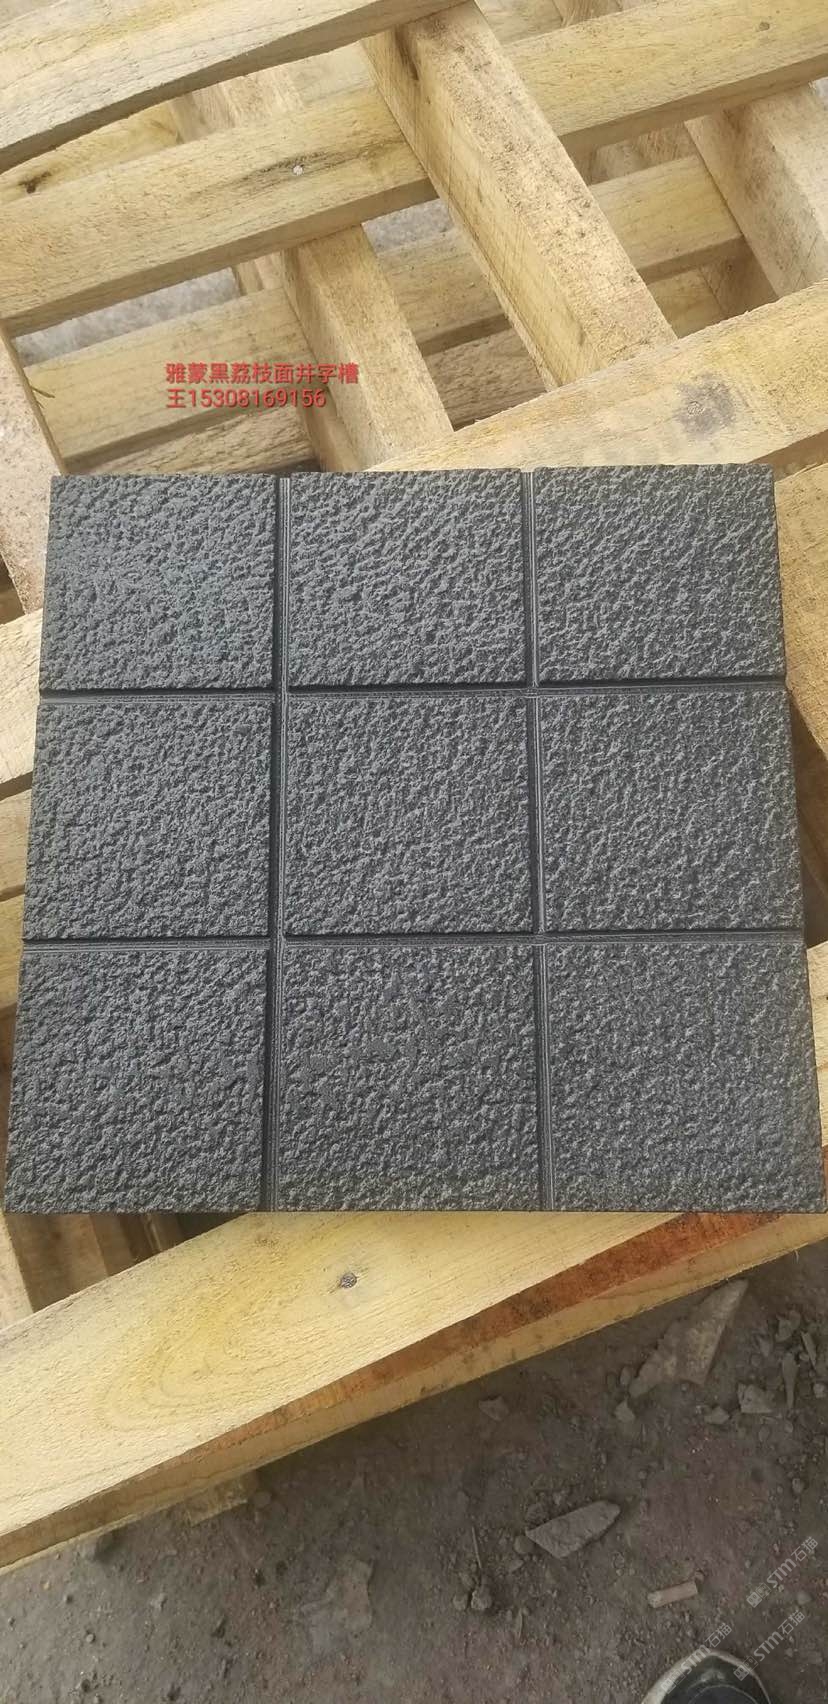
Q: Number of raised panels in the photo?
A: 9